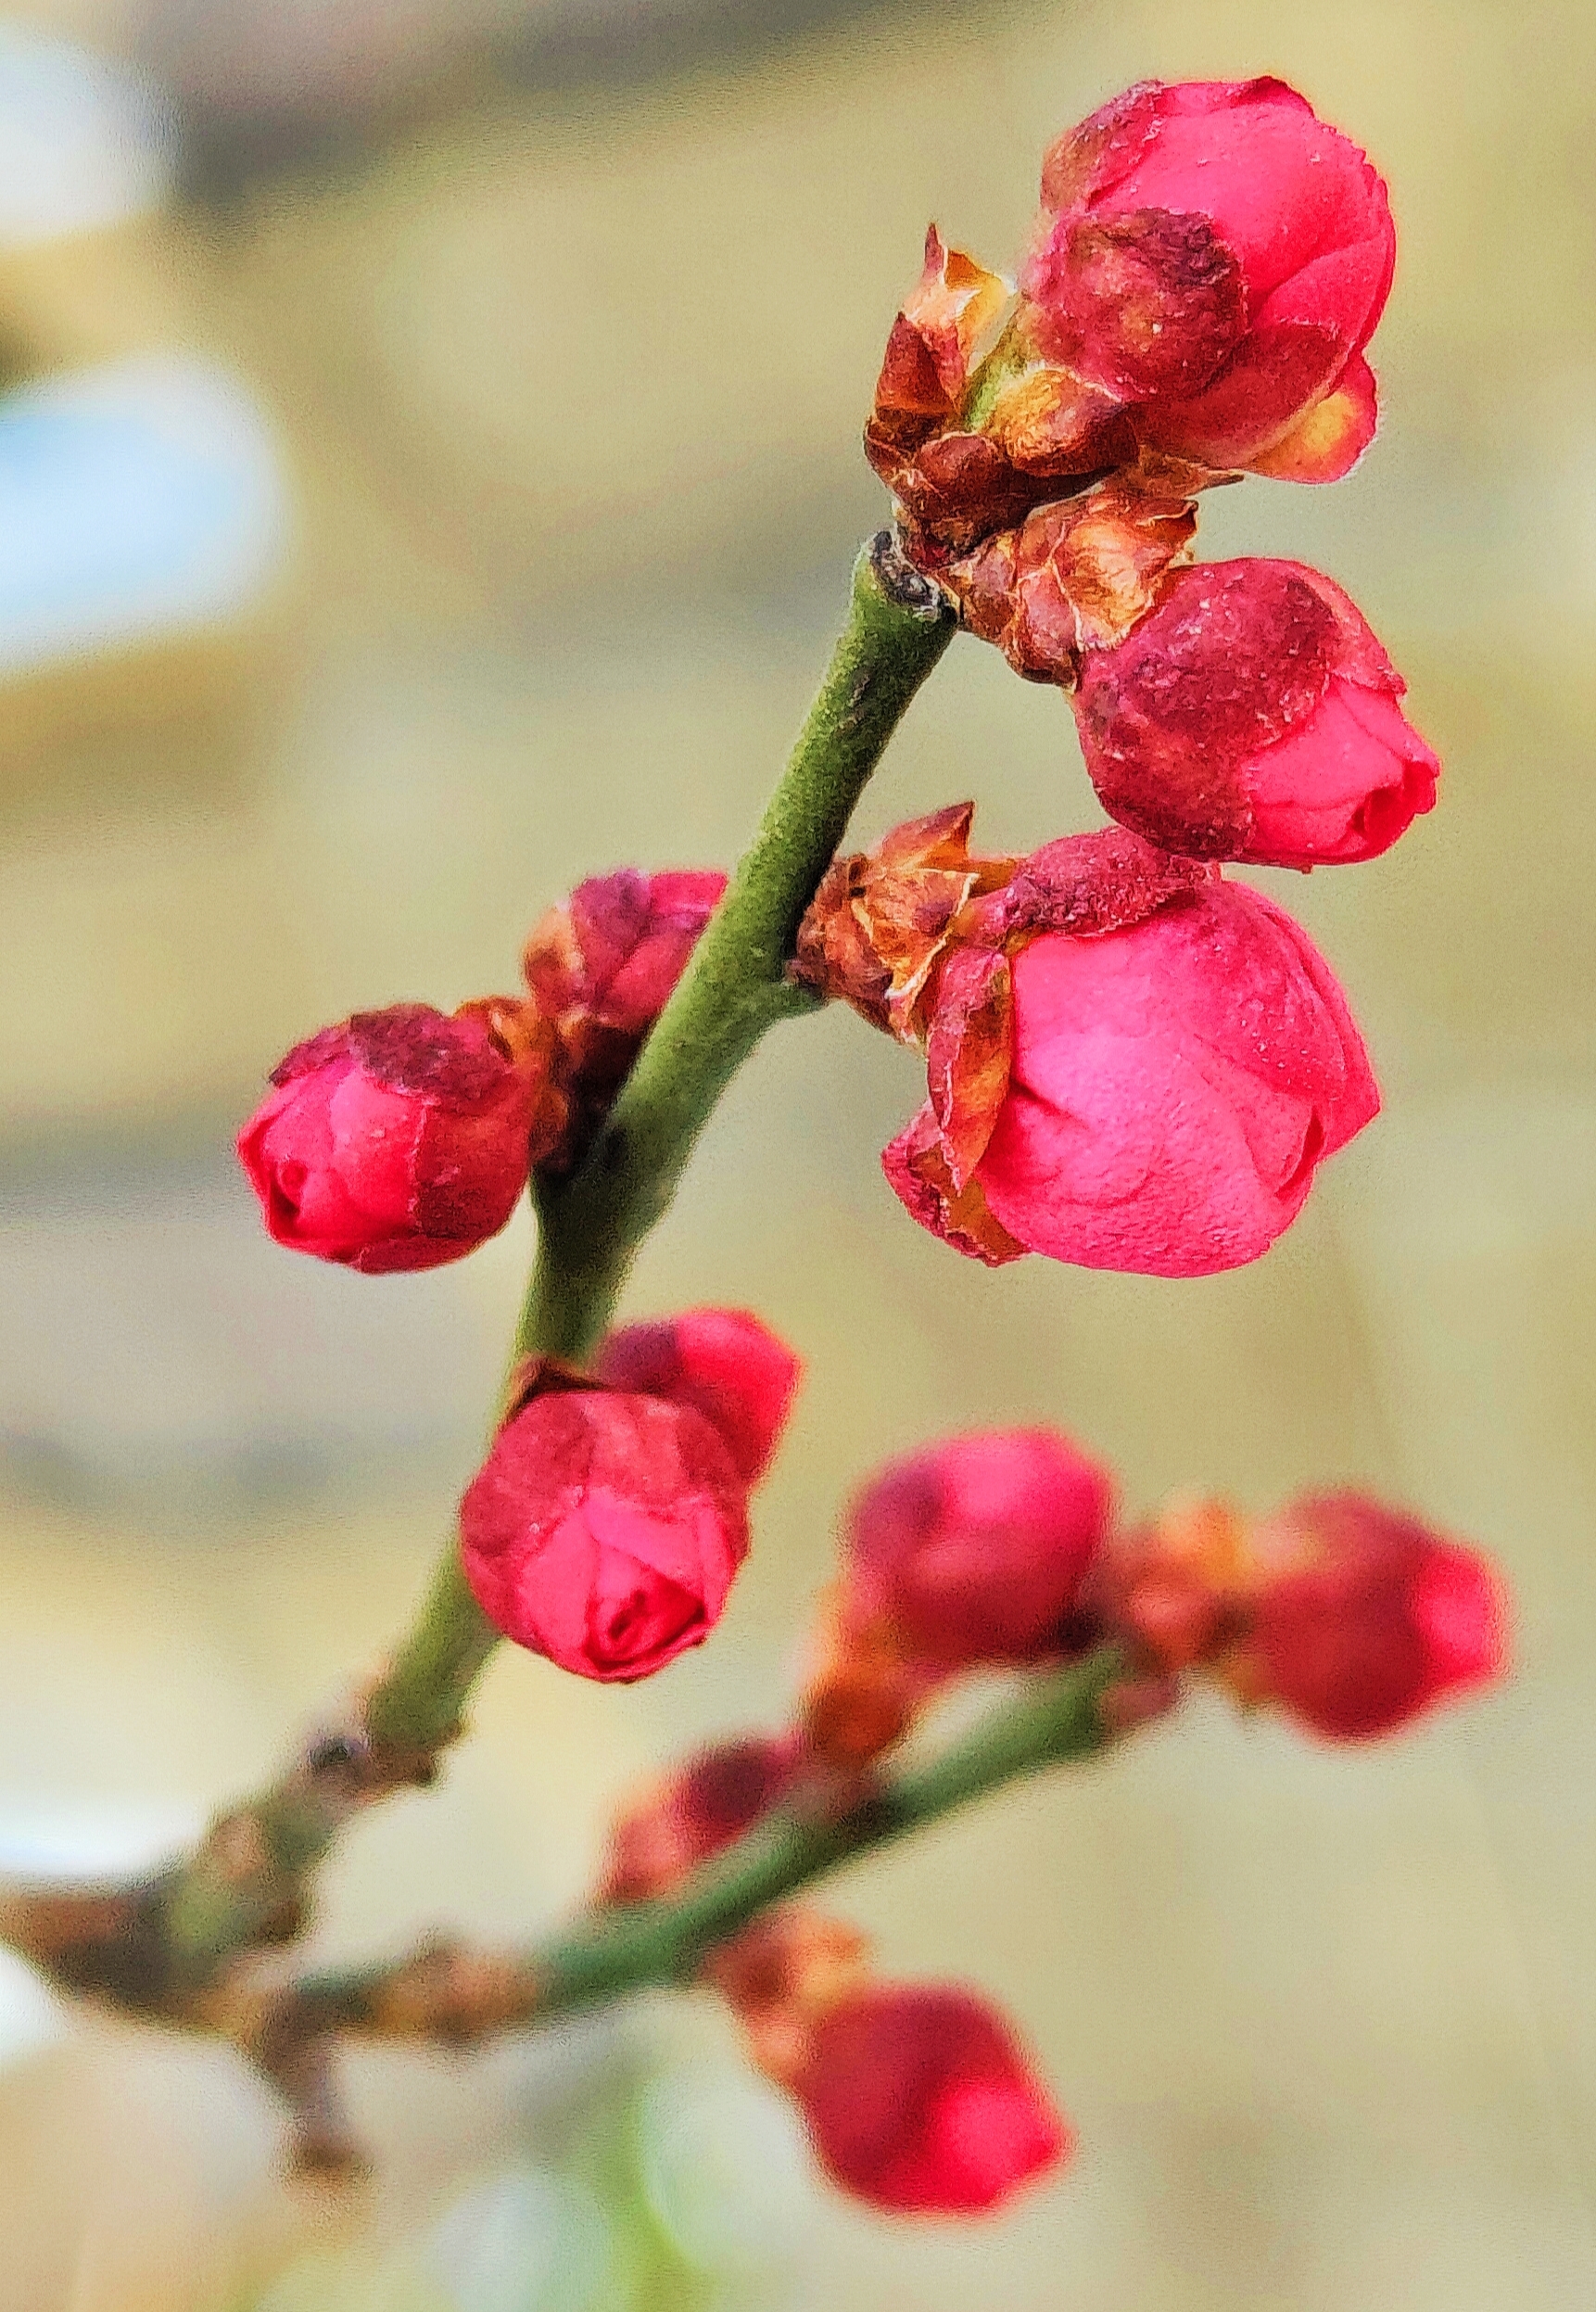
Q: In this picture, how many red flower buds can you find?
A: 11